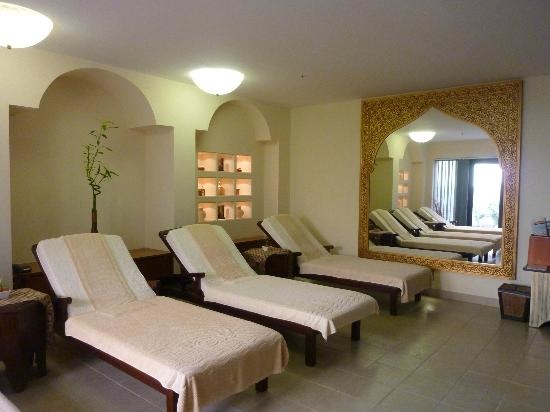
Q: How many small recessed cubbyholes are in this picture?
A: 9